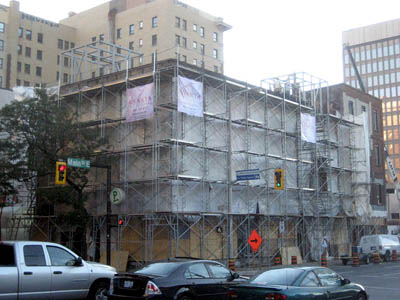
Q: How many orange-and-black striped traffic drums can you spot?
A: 7